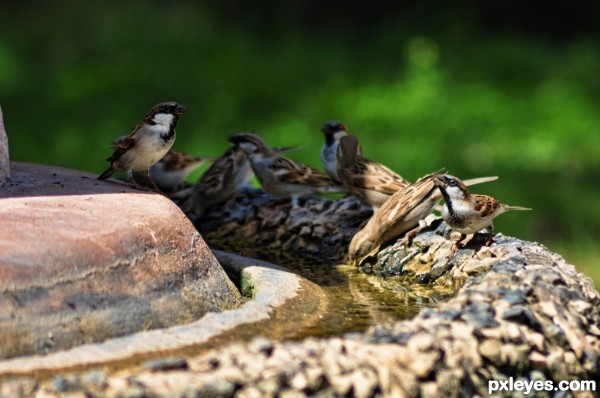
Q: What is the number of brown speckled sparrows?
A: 8